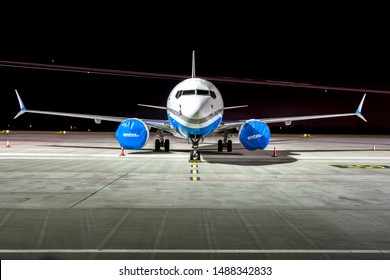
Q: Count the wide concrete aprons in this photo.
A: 1